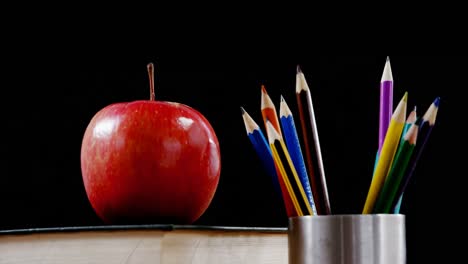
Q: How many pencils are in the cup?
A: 10